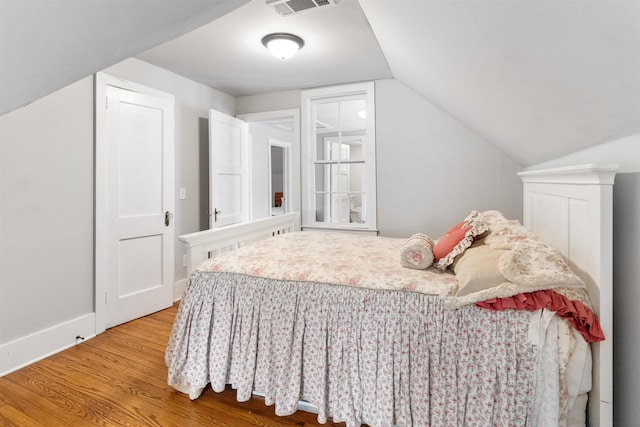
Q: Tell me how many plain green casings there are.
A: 0